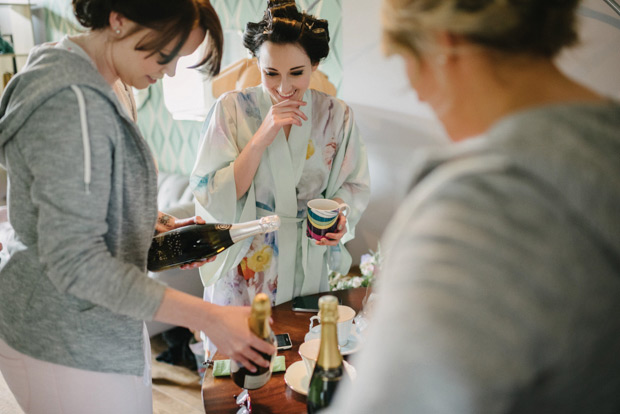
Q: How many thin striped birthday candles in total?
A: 0